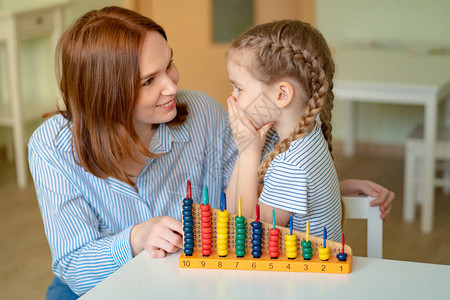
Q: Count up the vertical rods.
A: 10